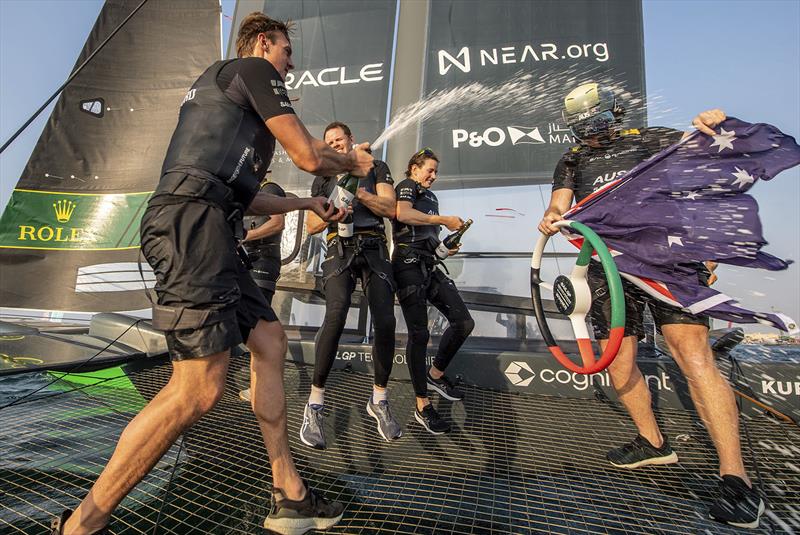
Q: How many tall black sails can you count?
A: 3